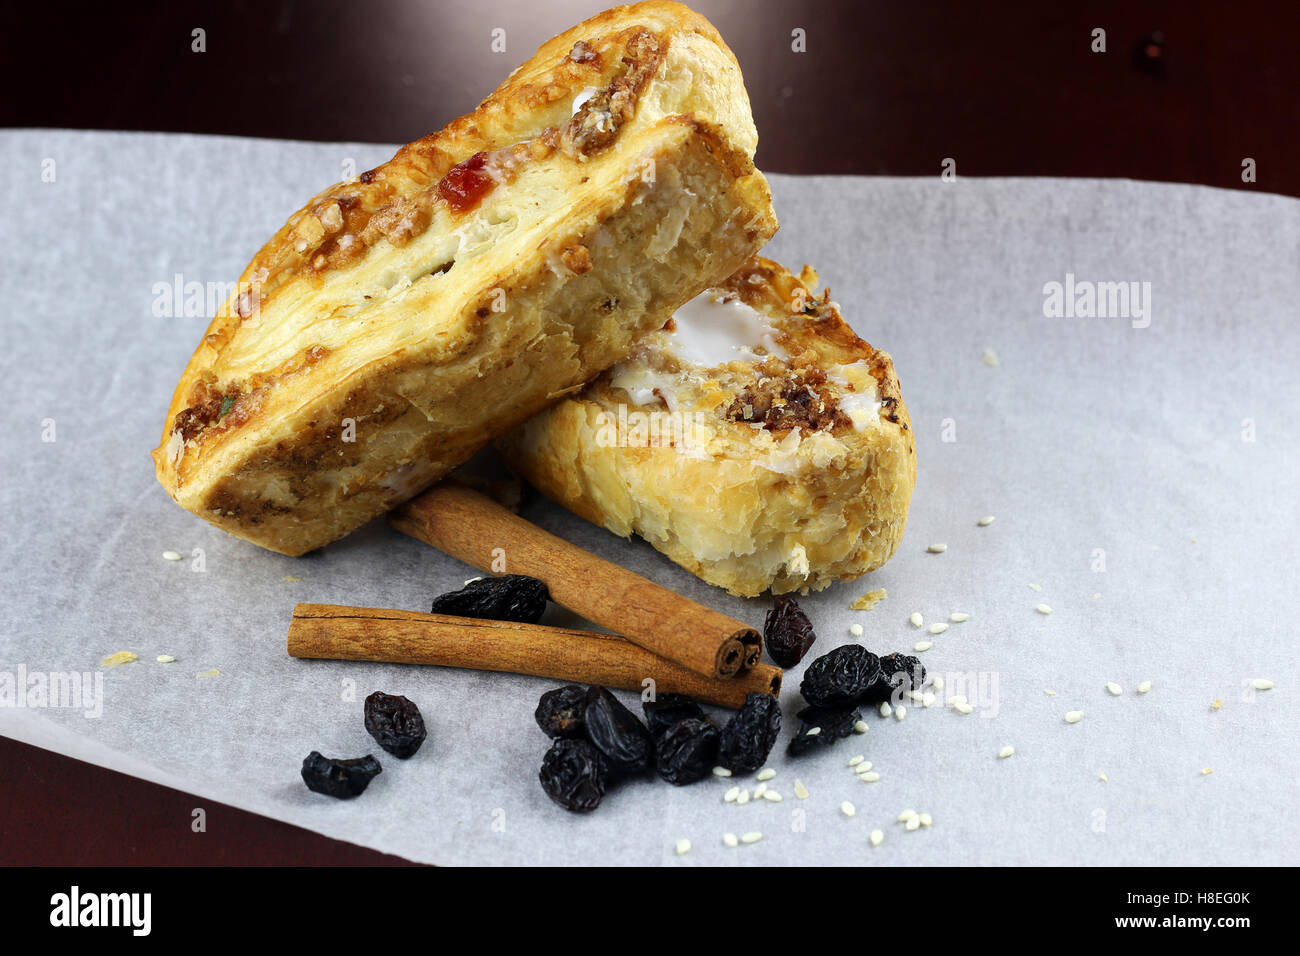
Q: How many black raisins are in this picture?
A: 13